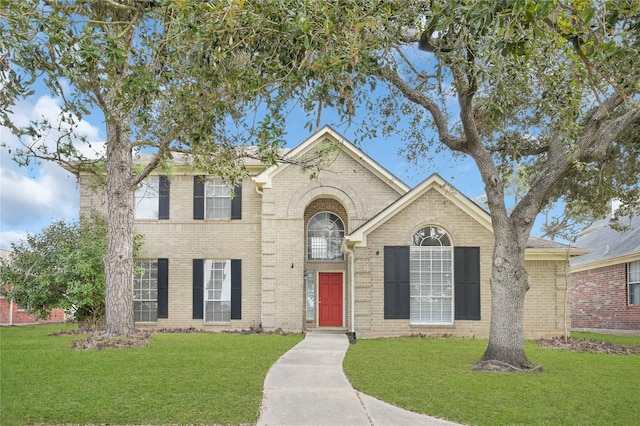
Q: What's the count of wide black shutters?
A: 2